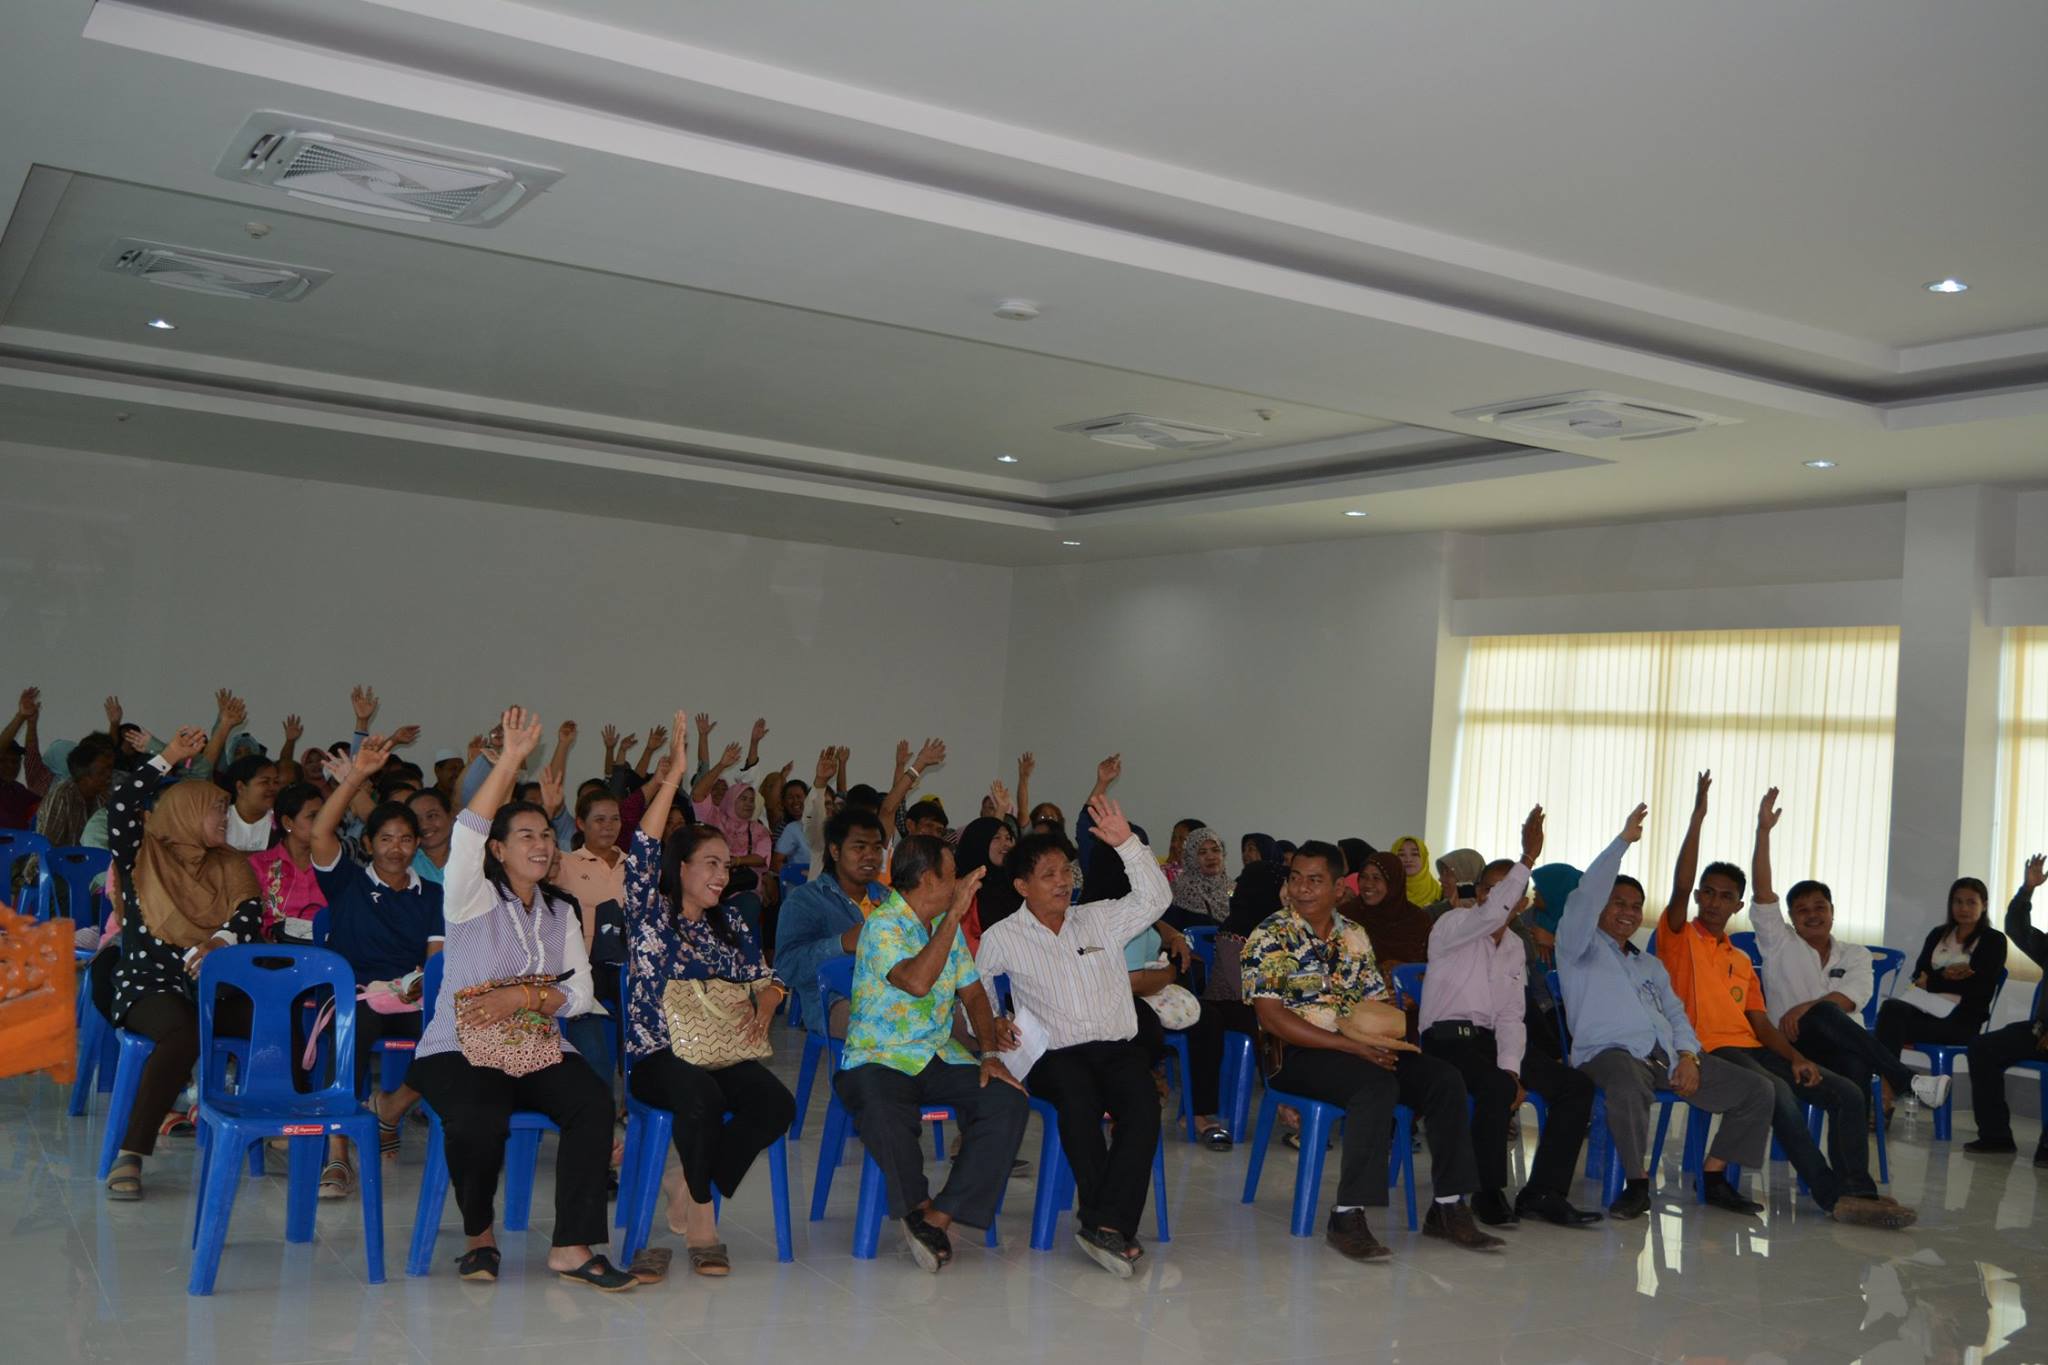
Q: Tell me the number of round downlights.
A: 6